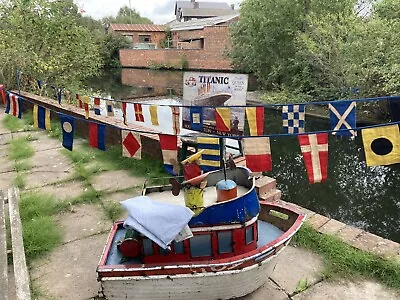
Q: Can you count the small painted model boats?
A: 1